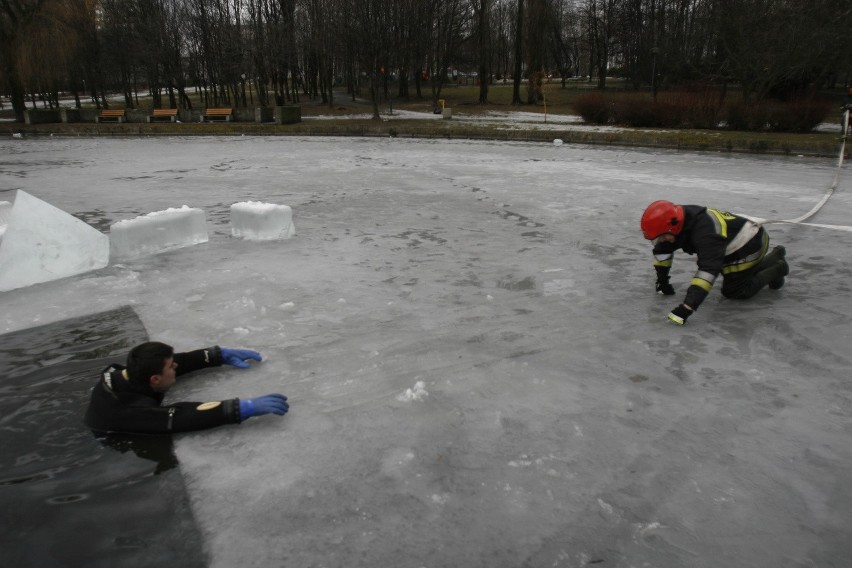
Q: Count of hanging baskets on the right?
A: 0